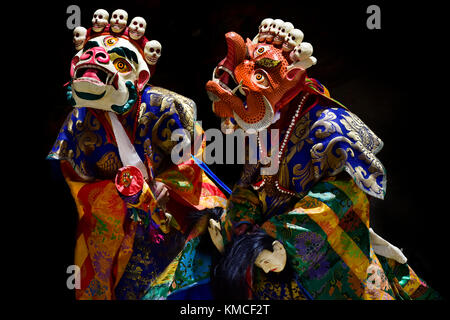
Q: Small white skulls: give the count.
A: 10